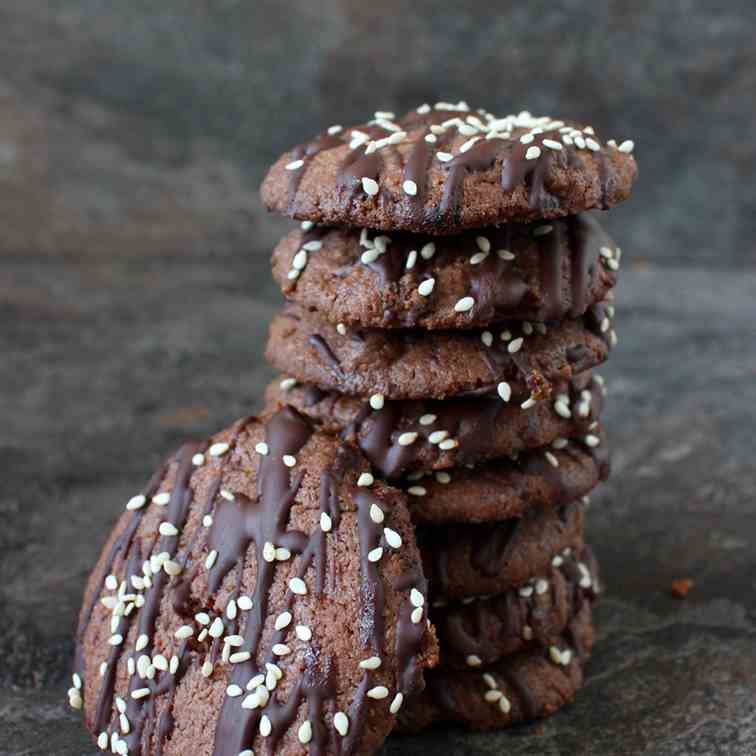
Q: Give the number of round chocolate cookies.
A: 9